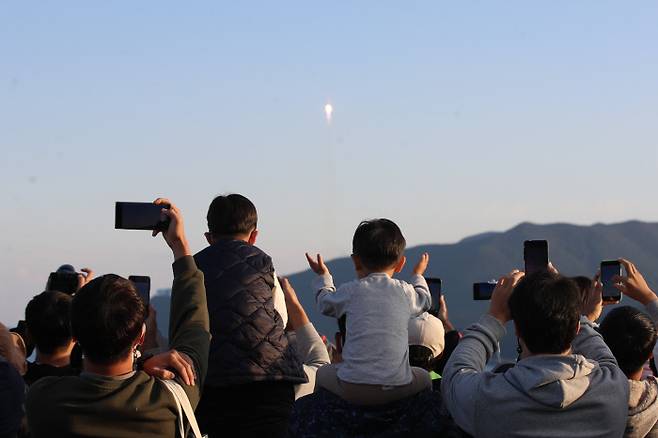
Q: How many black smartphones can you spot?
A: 6